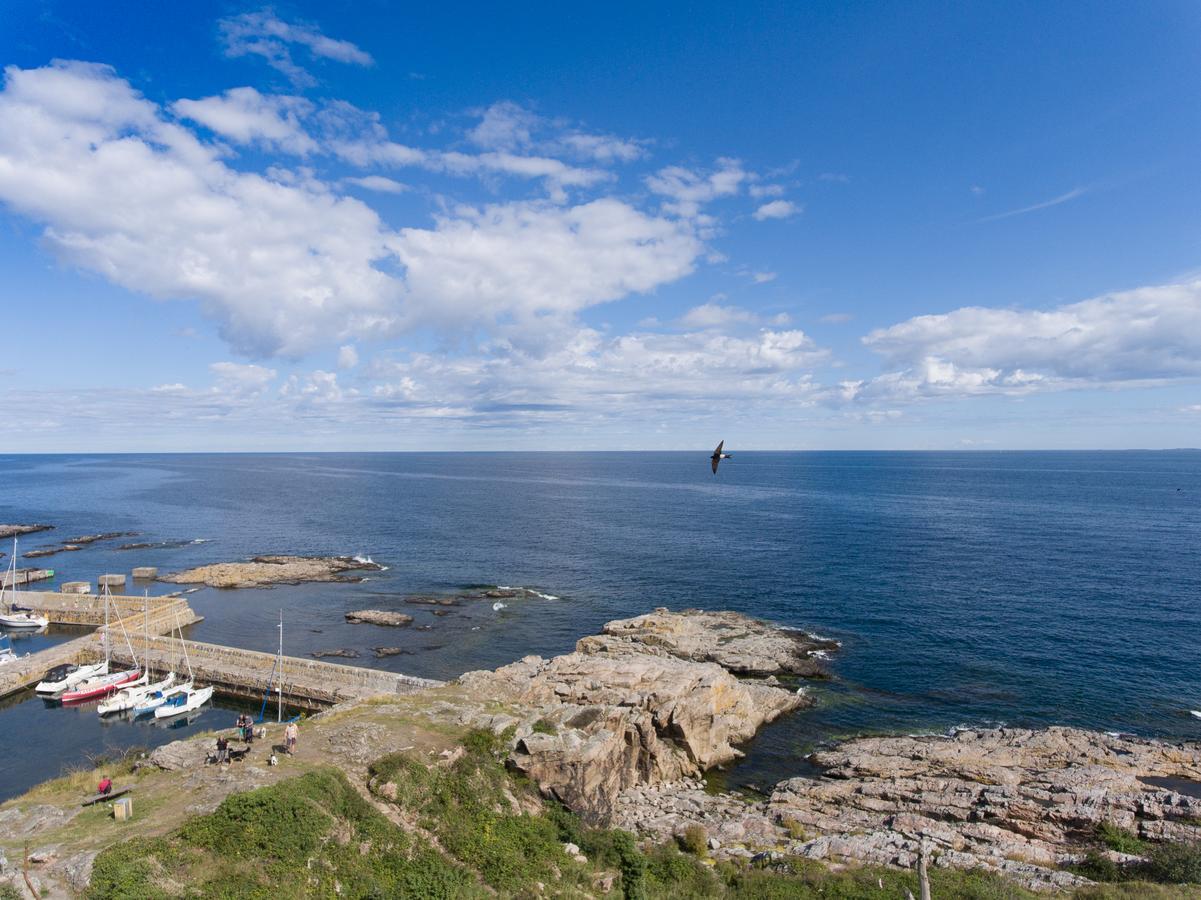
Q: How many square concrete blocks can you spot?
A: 3